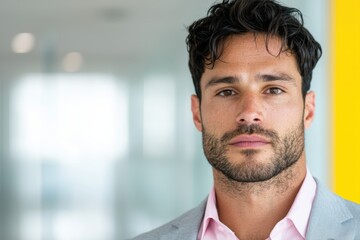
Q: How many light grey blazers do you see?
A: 1